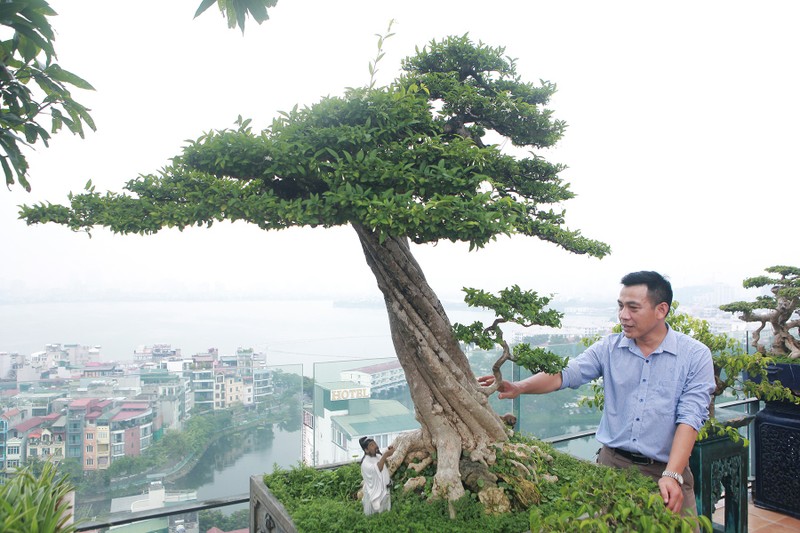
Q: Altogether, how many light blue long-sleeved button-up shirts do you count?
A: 1